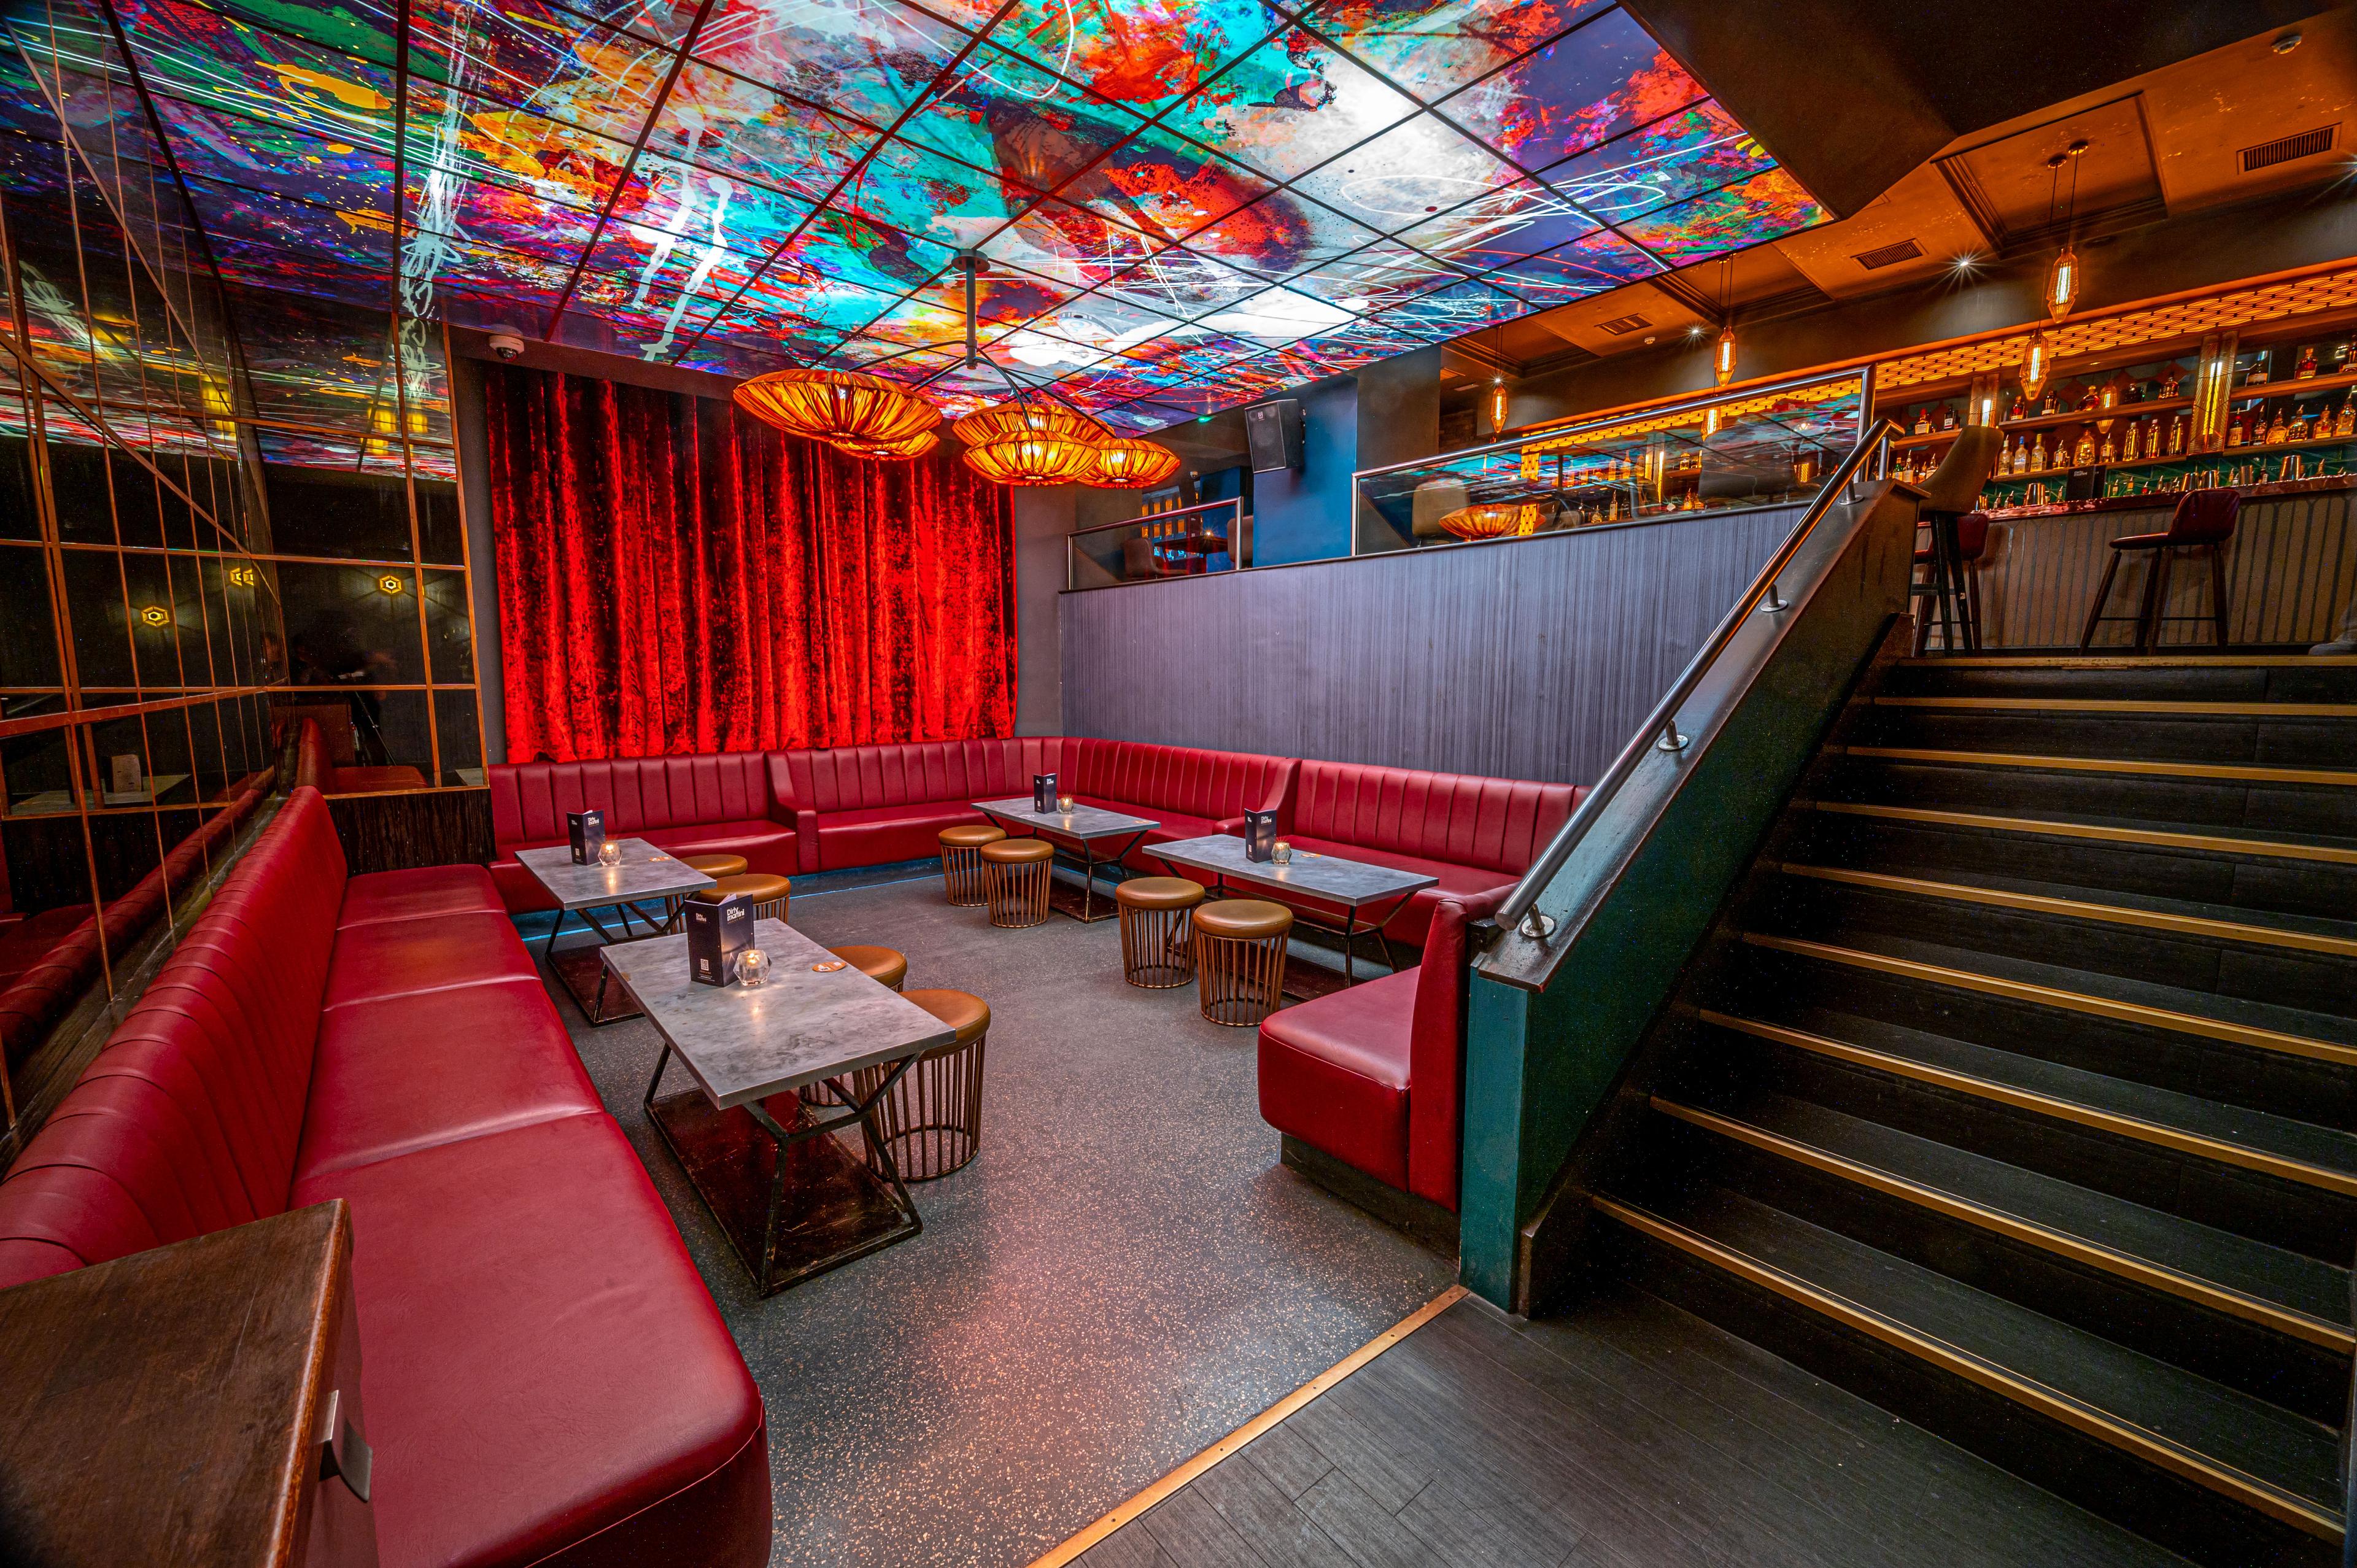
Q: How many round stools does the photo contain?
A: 8